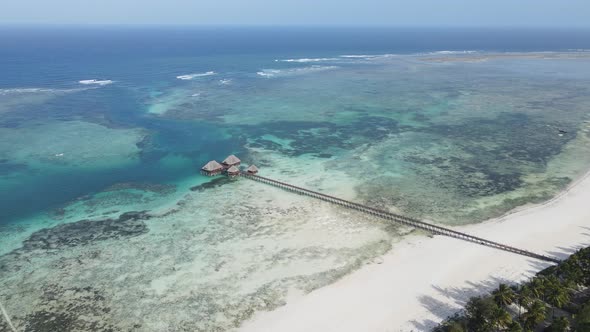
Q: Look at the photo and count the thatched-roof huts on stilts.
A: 4